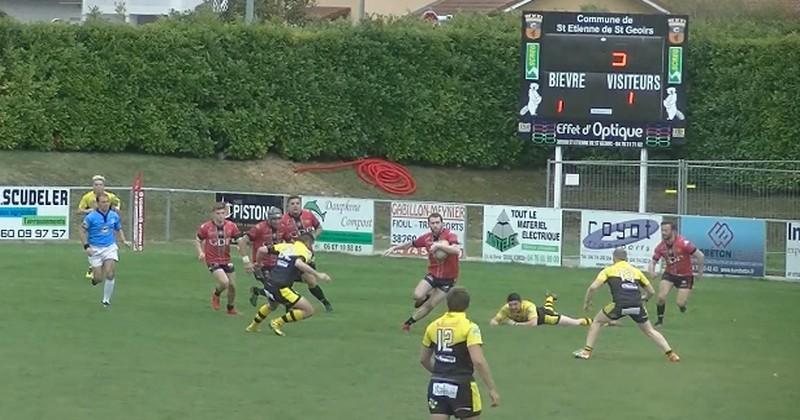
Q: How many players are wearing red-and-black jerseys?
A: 5